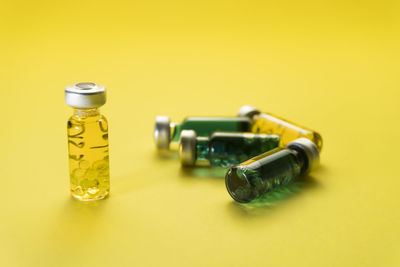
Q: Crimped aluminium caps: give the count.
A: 5